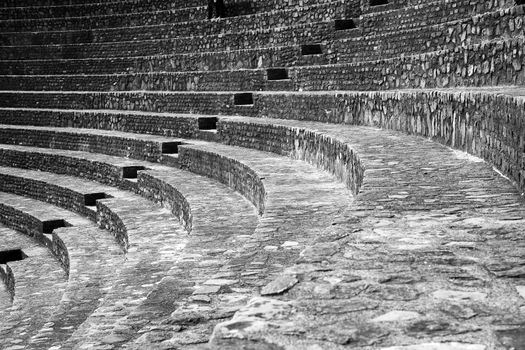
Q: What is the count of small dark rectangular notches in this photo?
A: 11